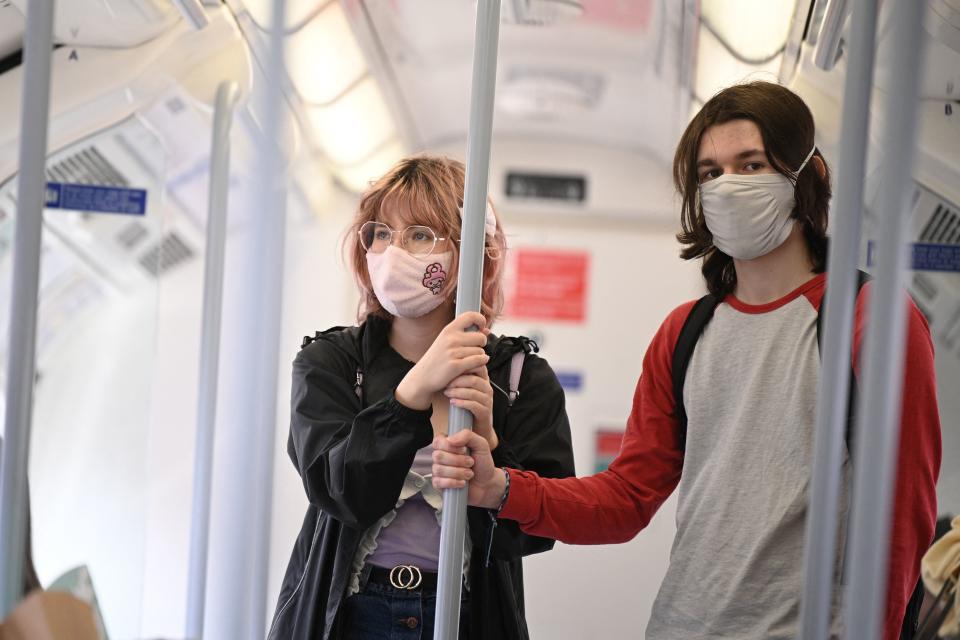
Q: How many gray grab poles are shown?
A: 6